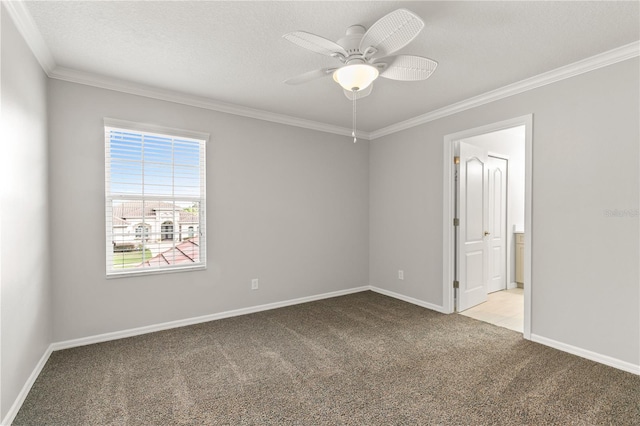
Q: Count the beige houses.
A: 1